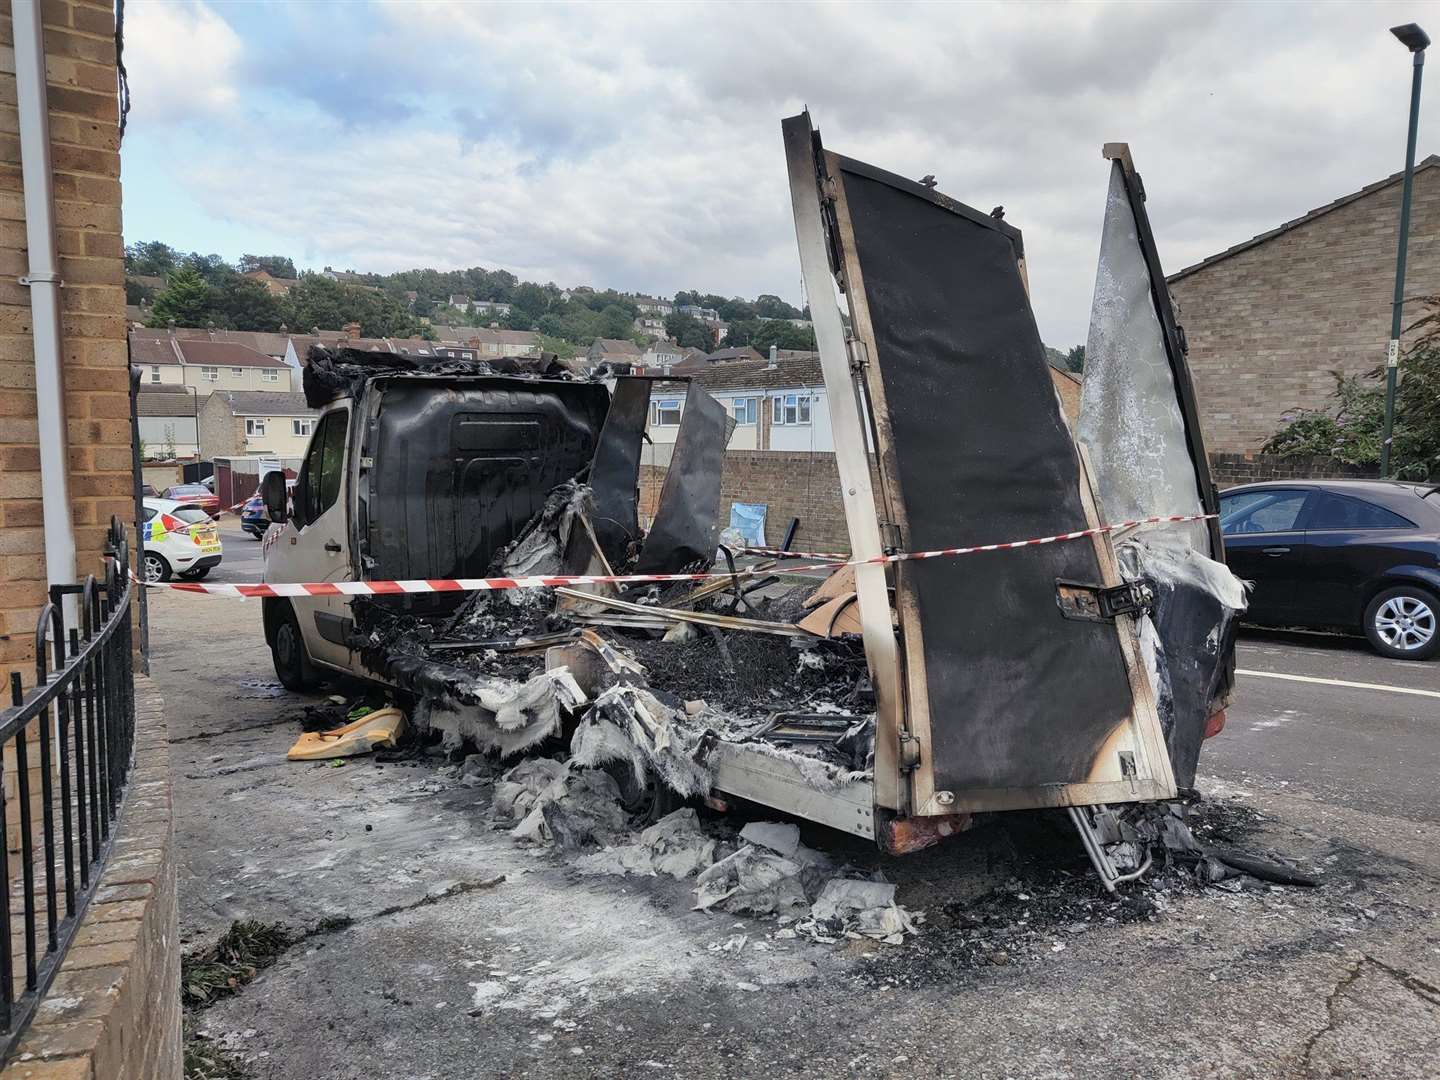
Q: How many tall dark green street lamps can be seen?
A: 1